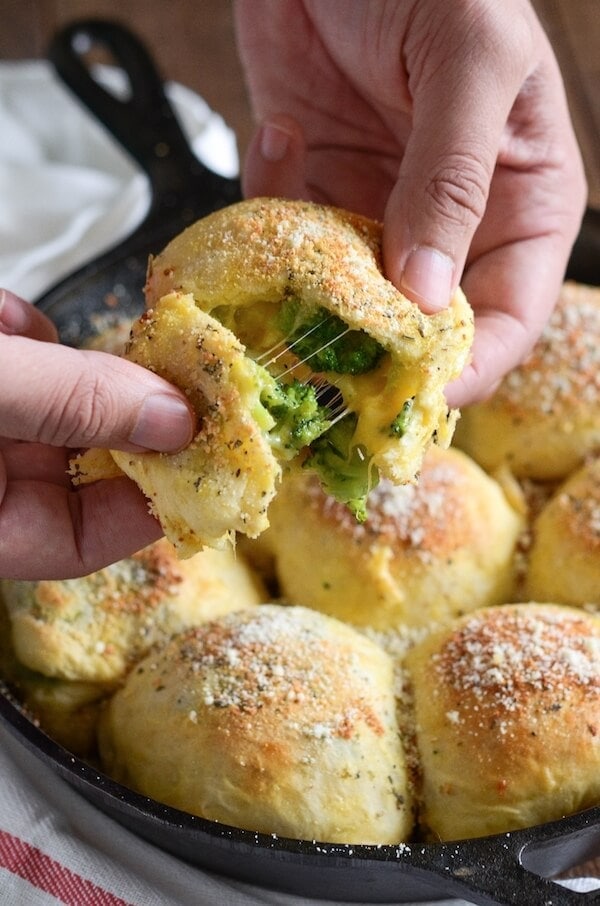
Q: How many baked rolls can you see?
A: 7